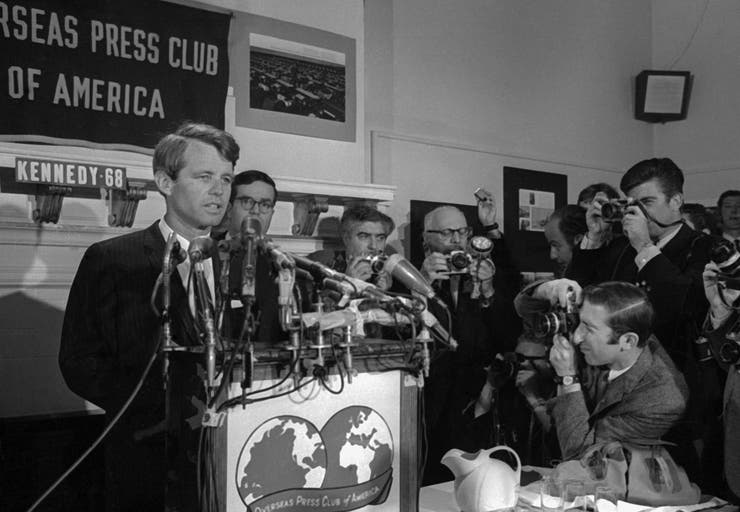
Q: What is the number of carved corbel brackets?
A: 3